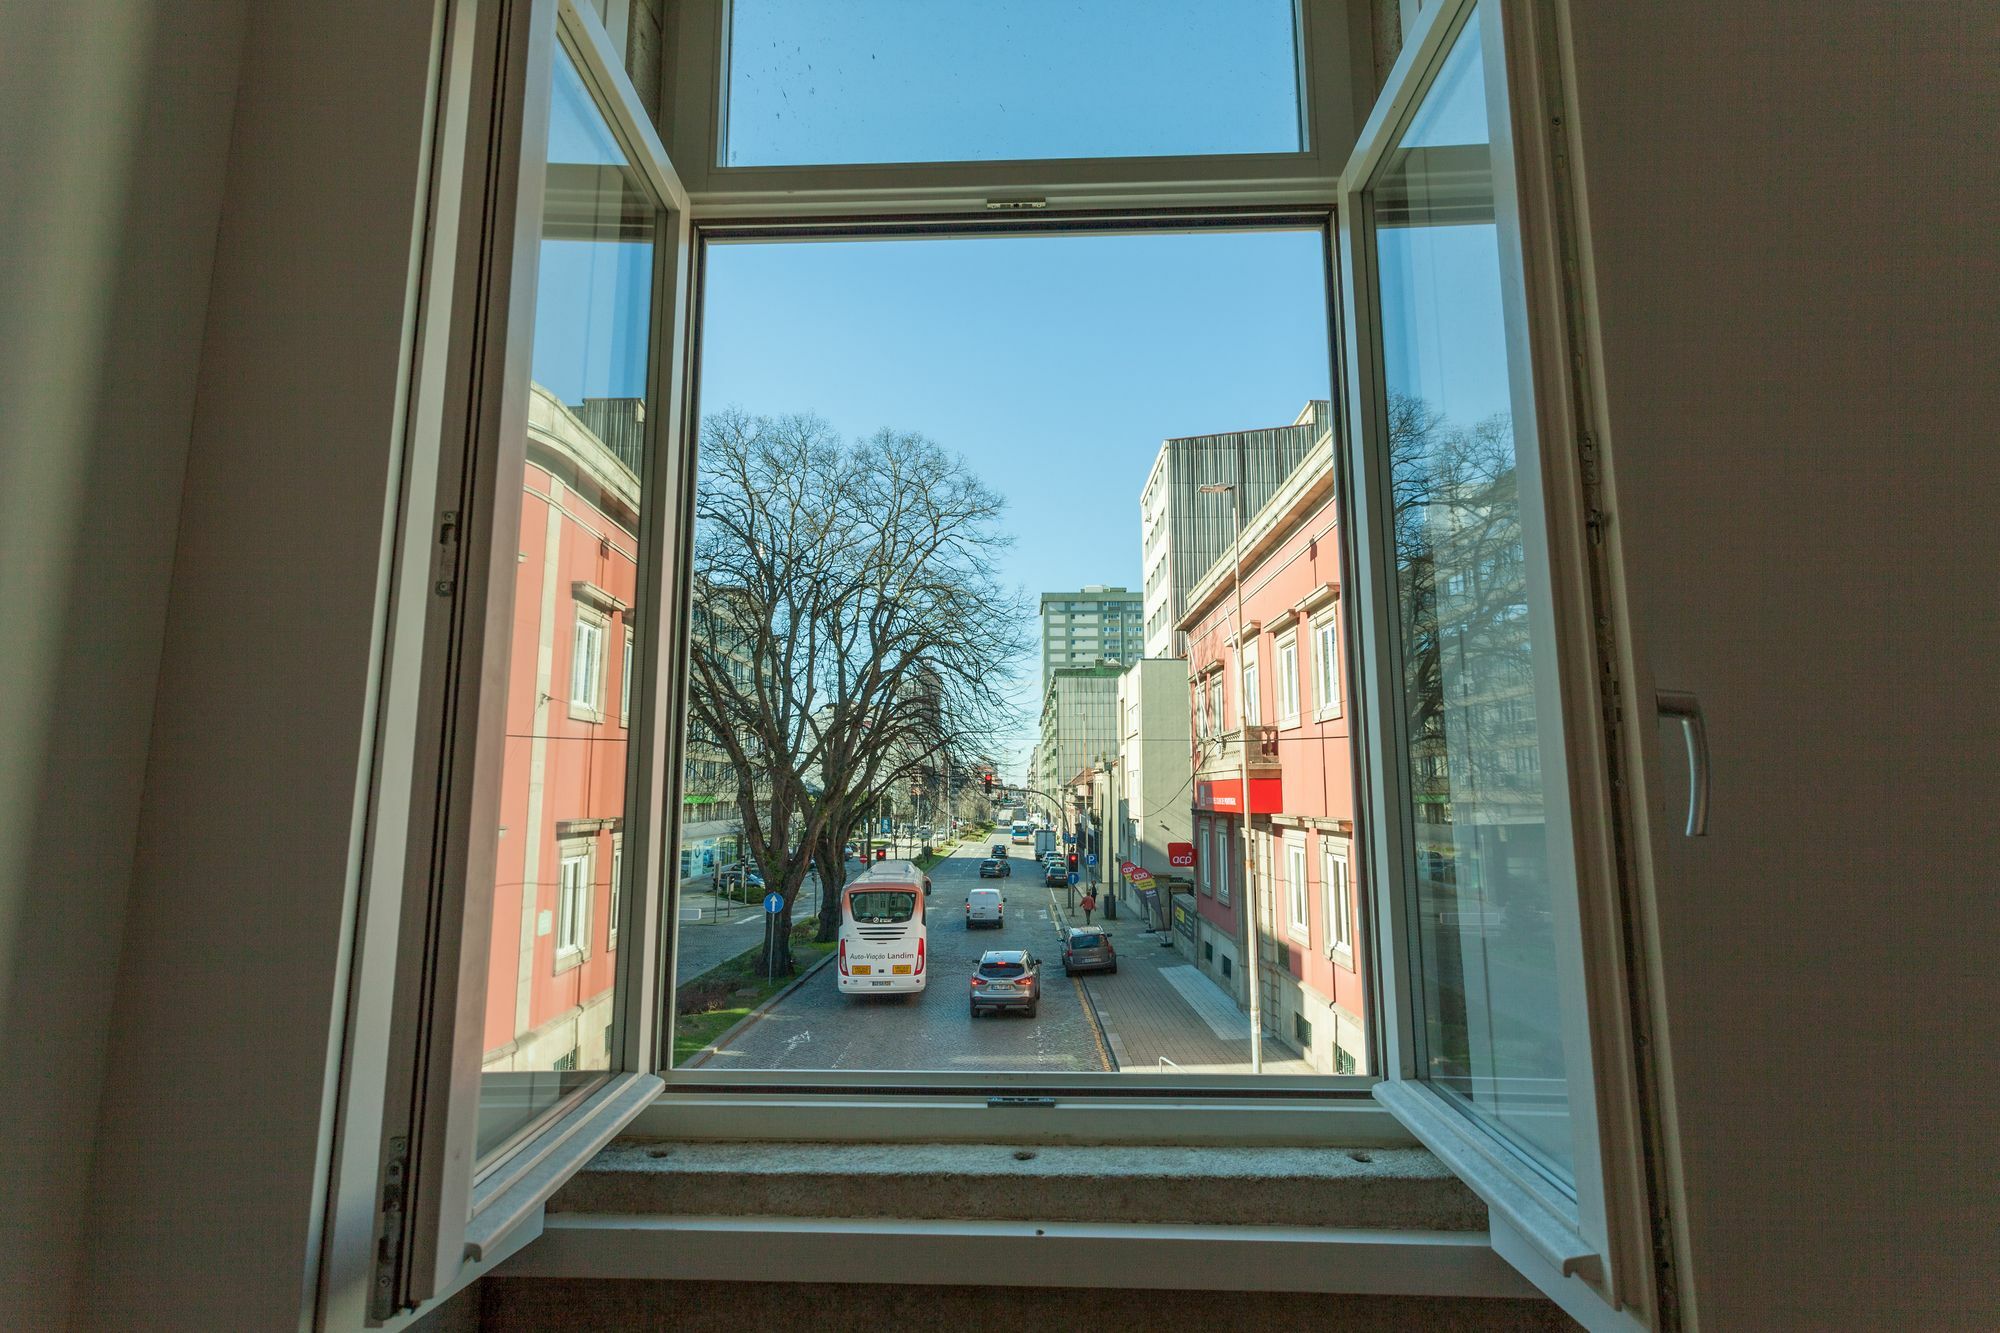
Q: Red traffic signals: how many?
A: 3